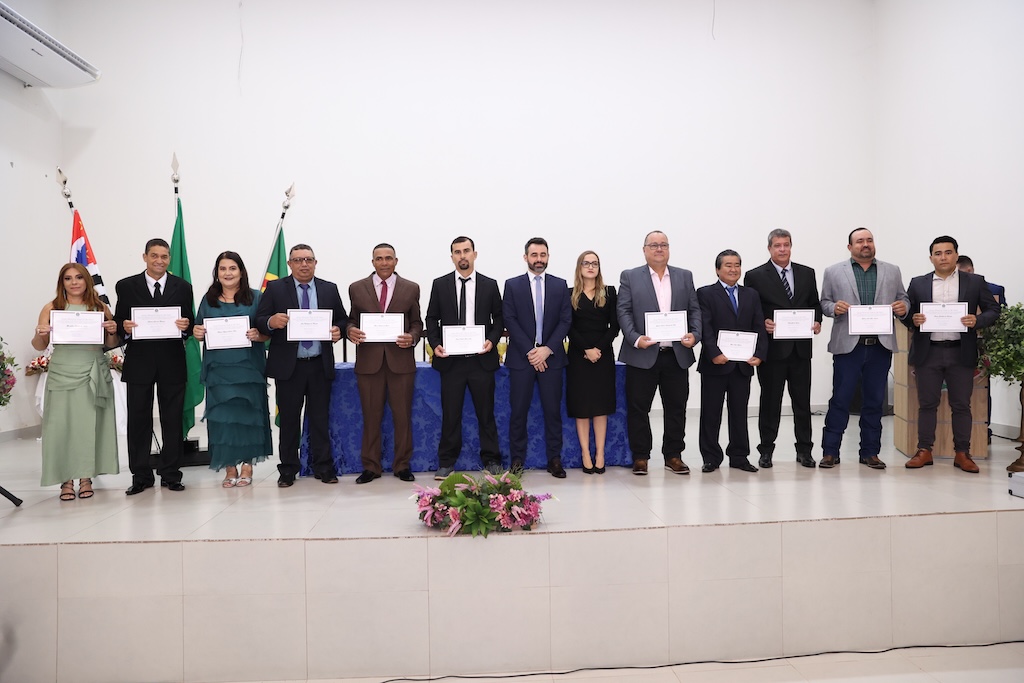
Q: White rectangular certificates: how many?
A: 11